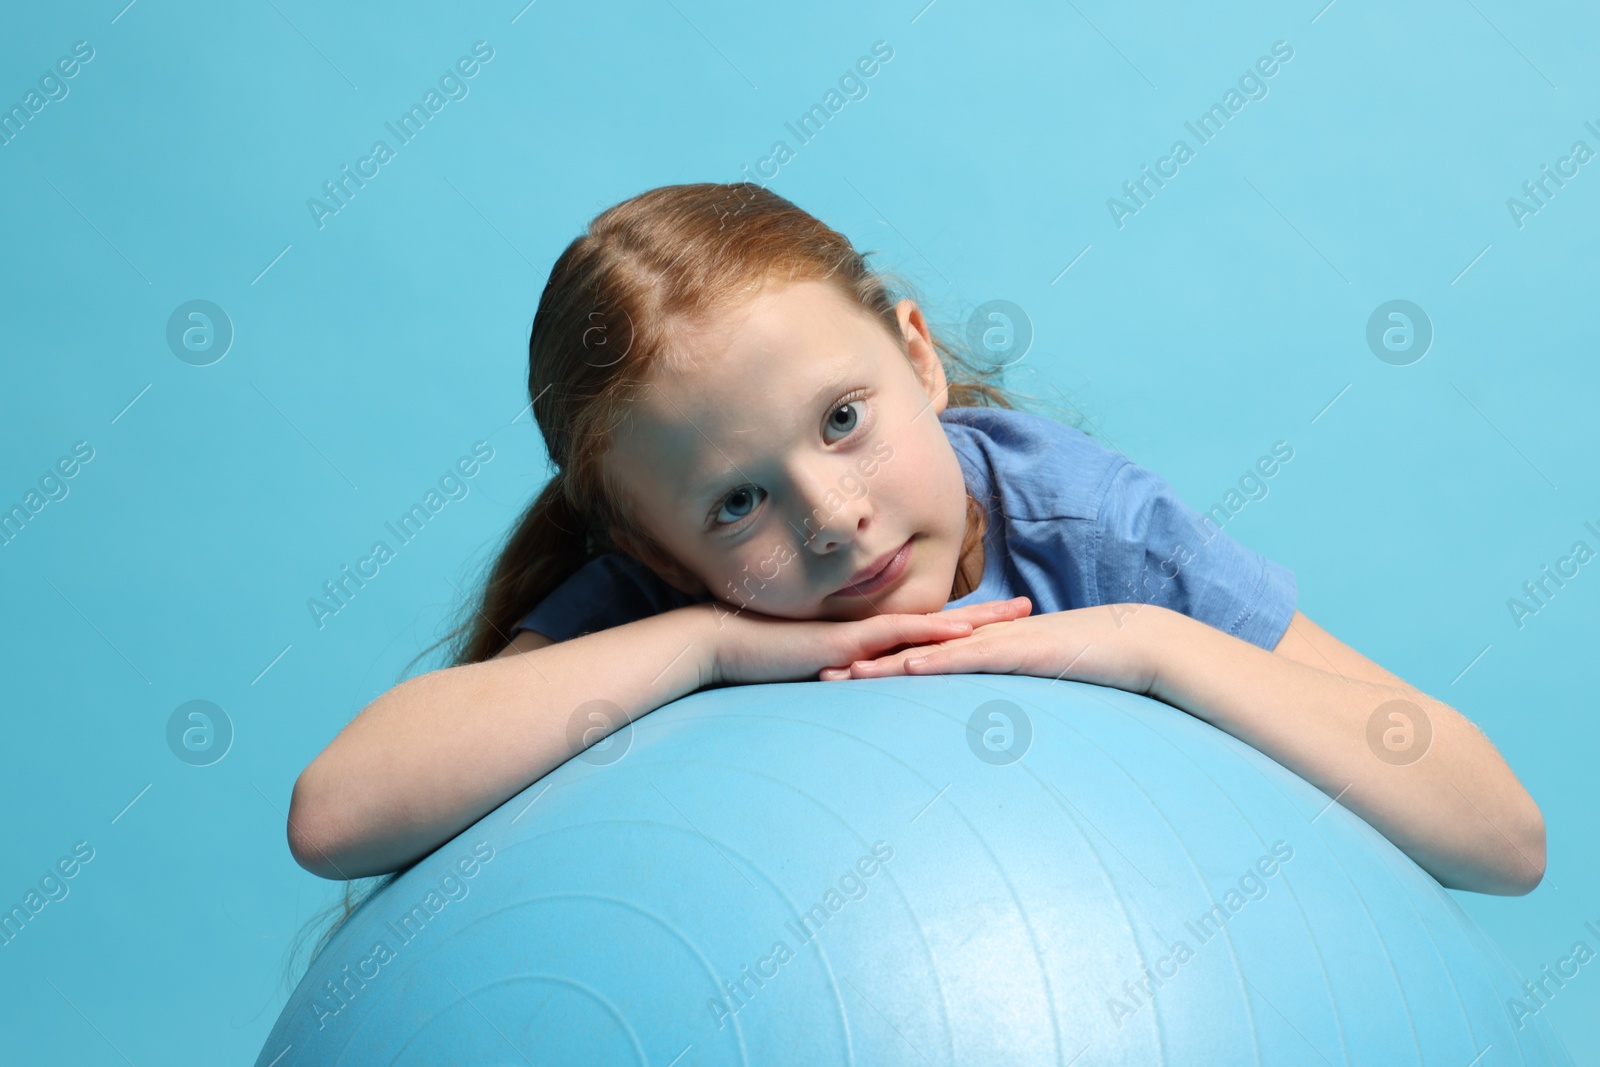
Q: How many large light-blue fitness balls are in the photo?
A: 1